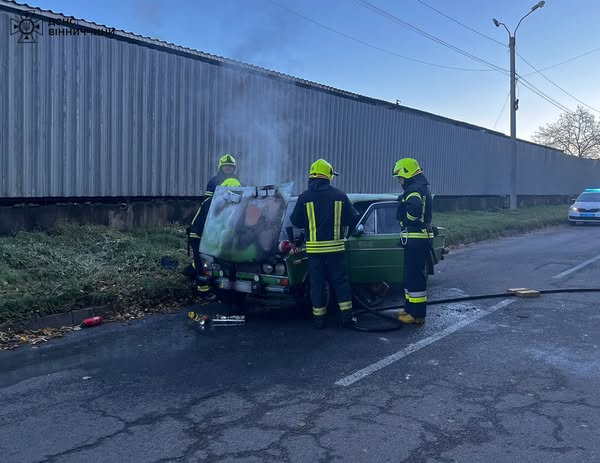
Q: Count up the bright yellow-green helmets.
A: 4